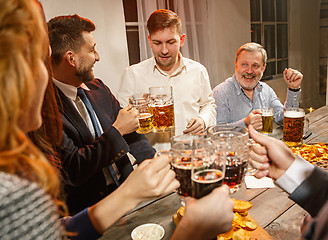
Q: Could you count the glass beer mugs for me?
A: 7